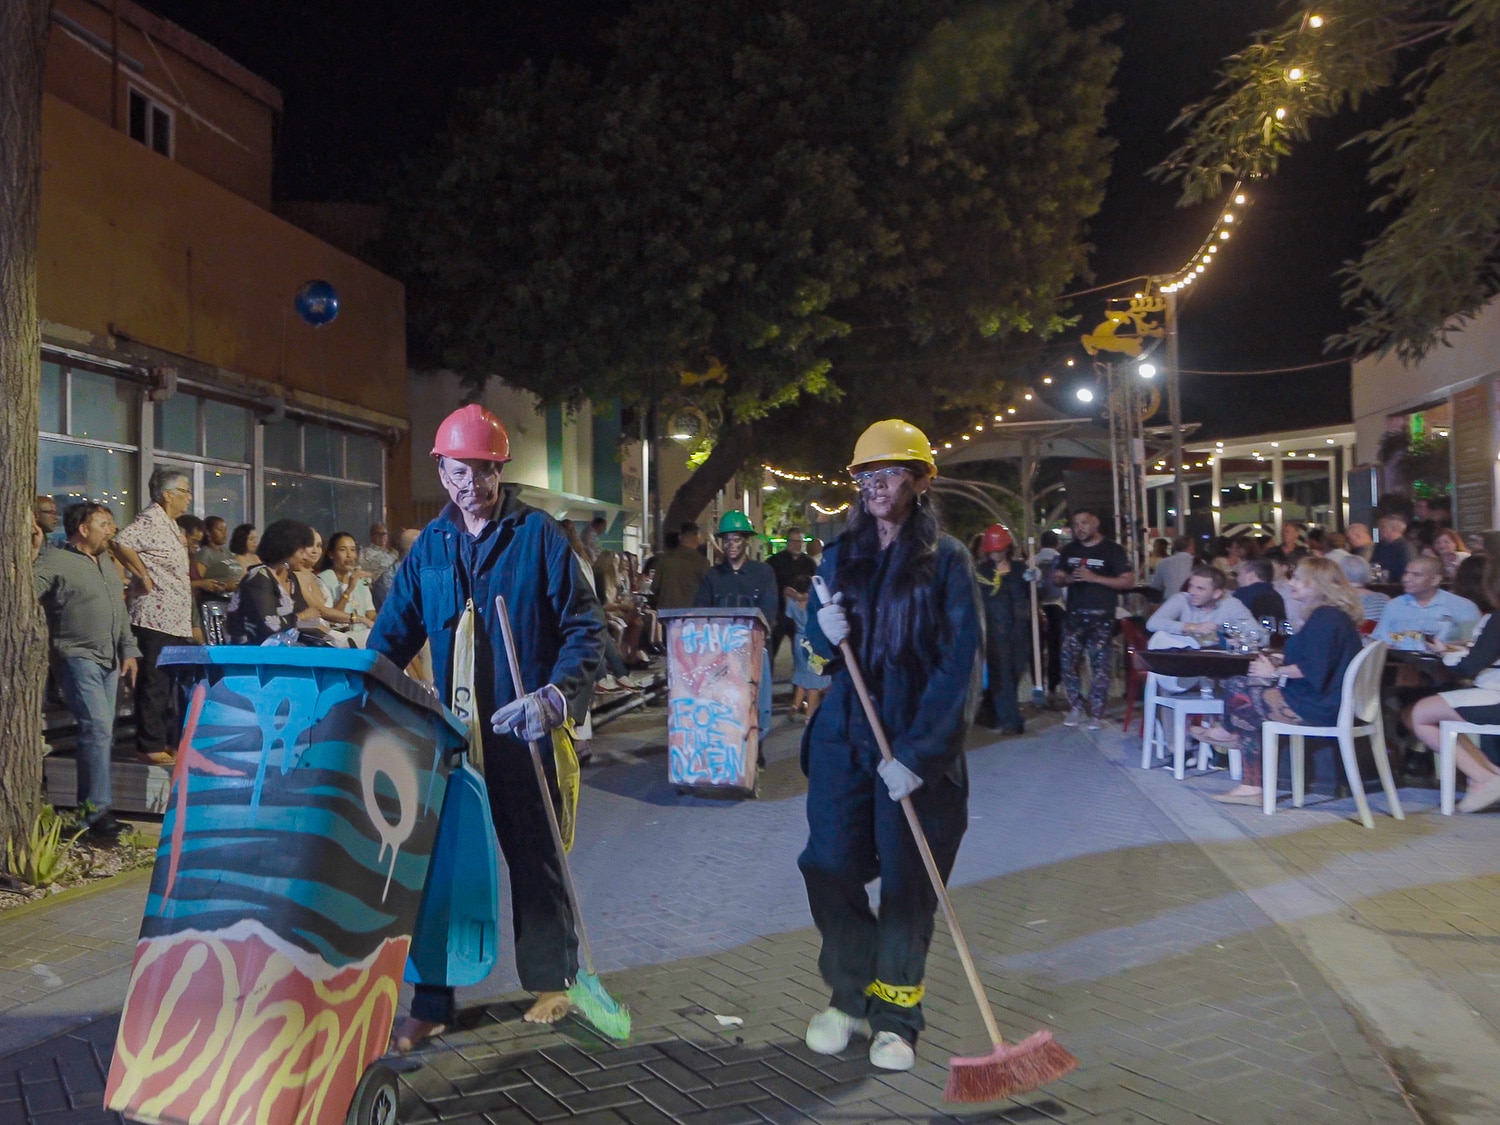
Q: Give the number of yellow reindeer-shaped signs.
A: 2